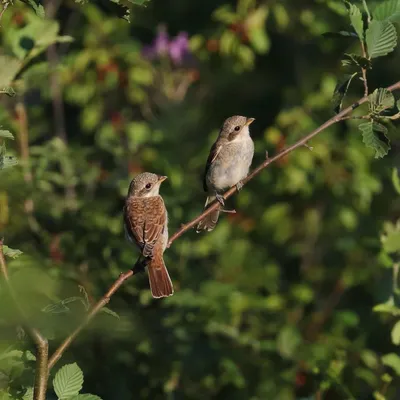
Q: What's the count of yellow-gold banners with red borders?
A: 0